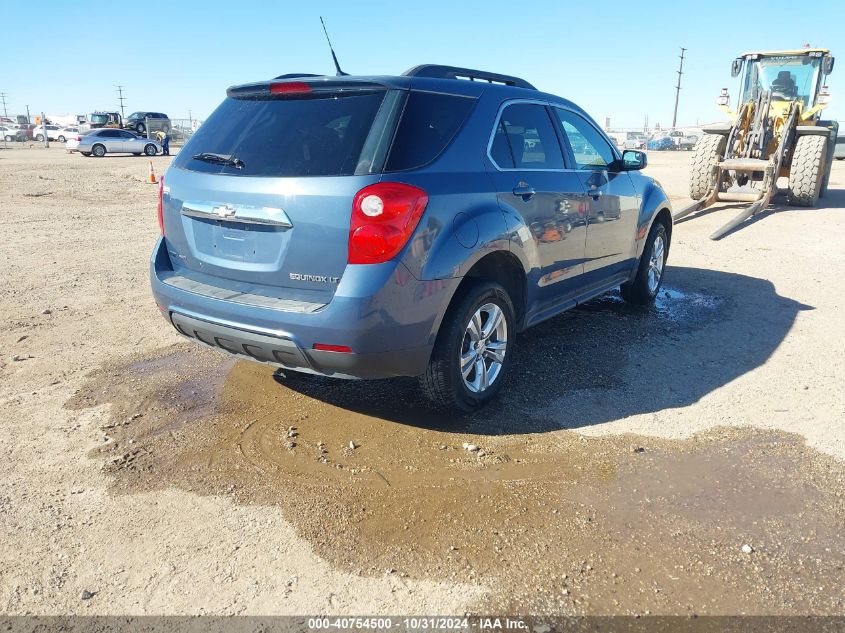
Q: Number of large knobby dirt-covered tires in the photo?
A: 2